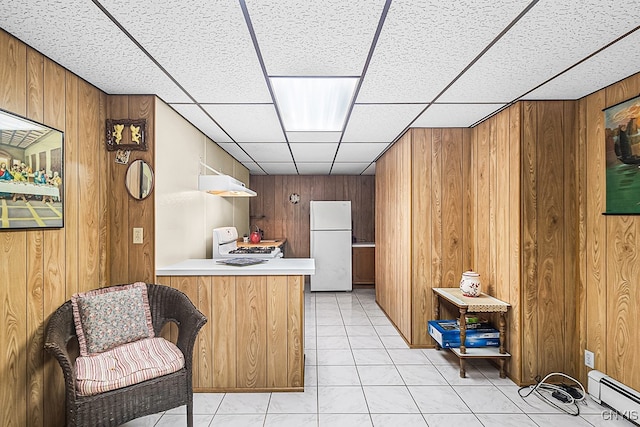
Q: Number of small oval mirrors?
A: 1